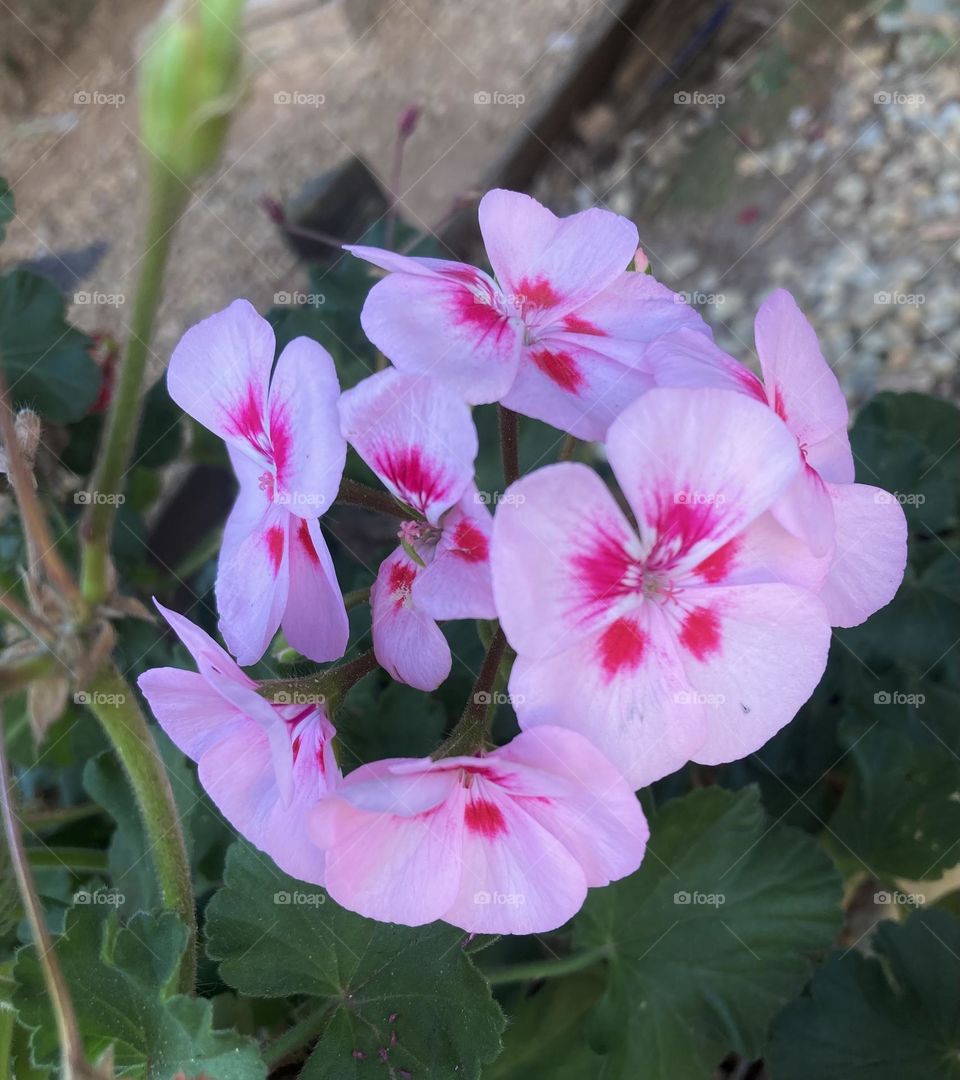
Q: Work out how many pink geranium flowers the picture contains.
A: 7